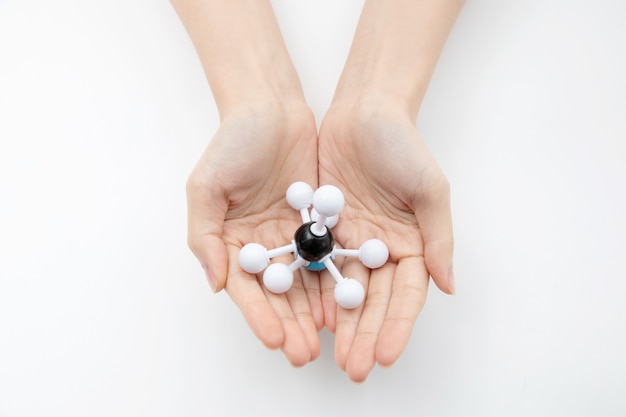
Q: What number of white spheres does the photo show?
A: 7